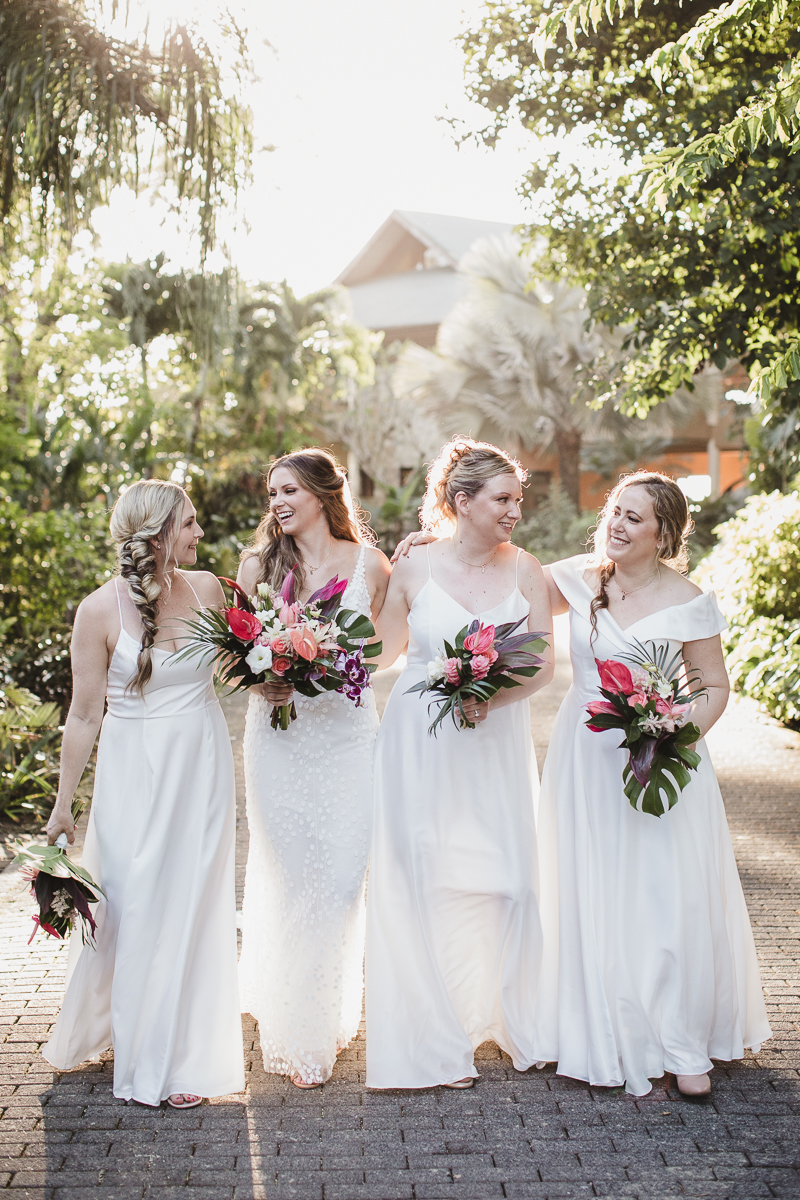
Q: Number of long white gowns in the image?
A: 4